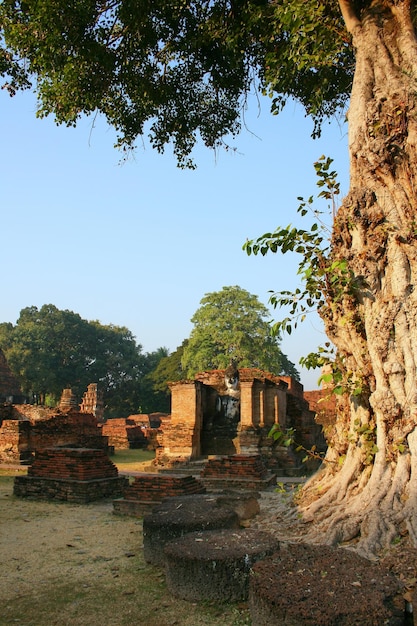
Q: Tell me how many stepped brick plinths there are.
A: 3